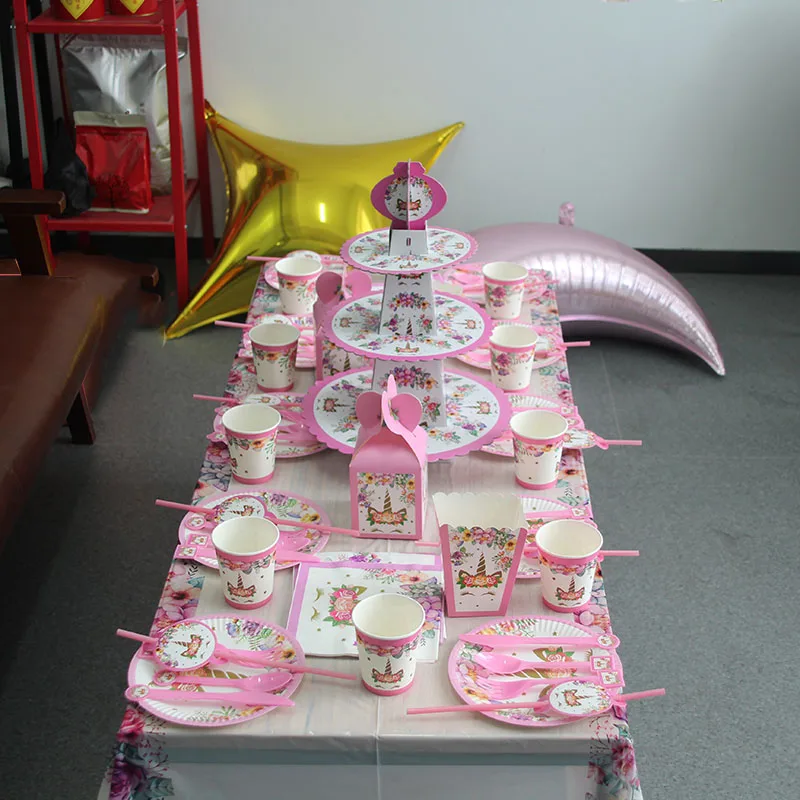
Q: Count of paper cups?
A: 9